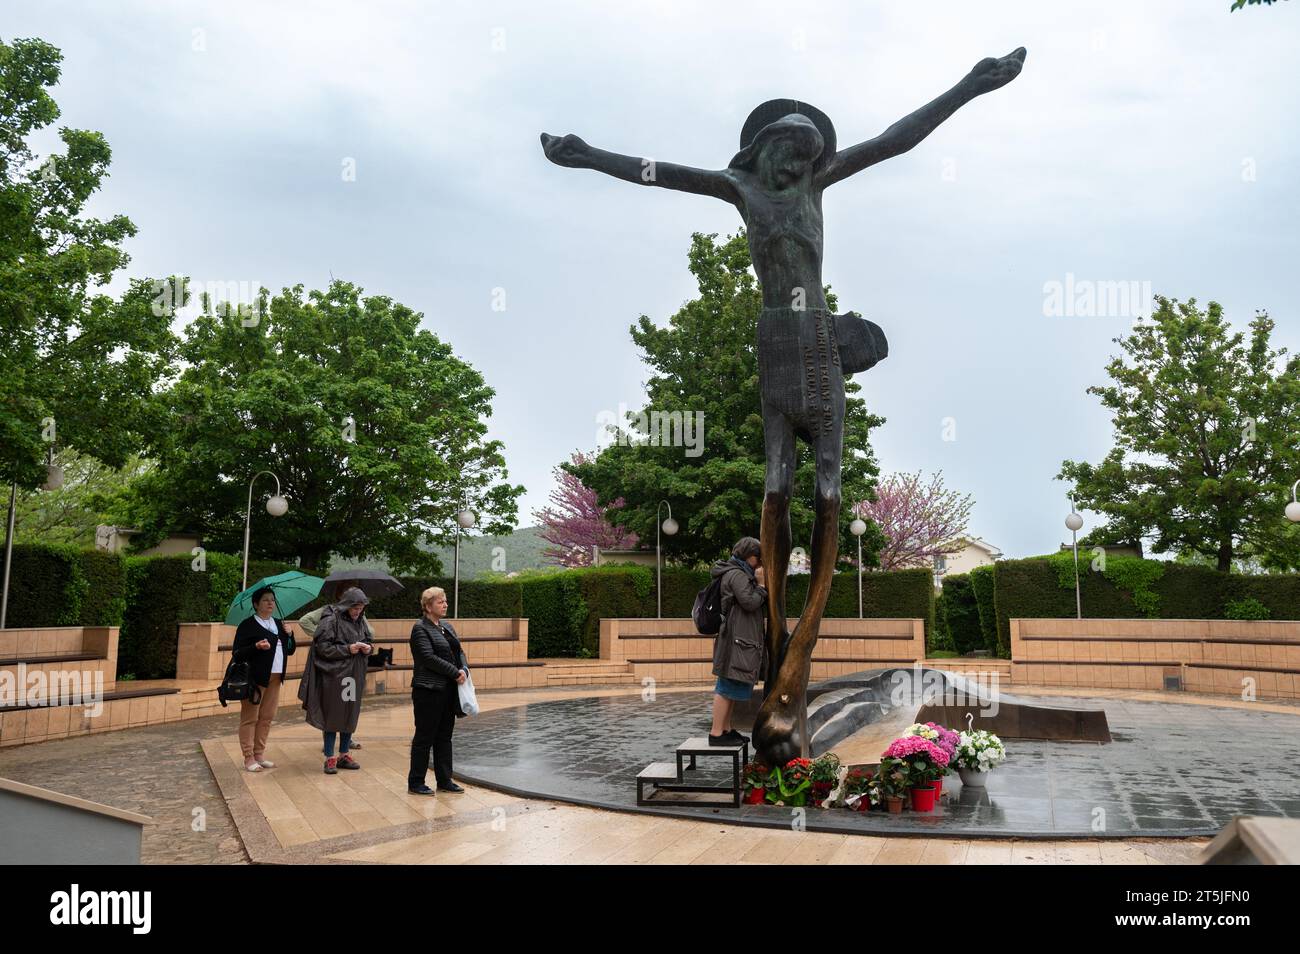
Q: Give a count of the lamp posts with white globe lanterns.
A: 7